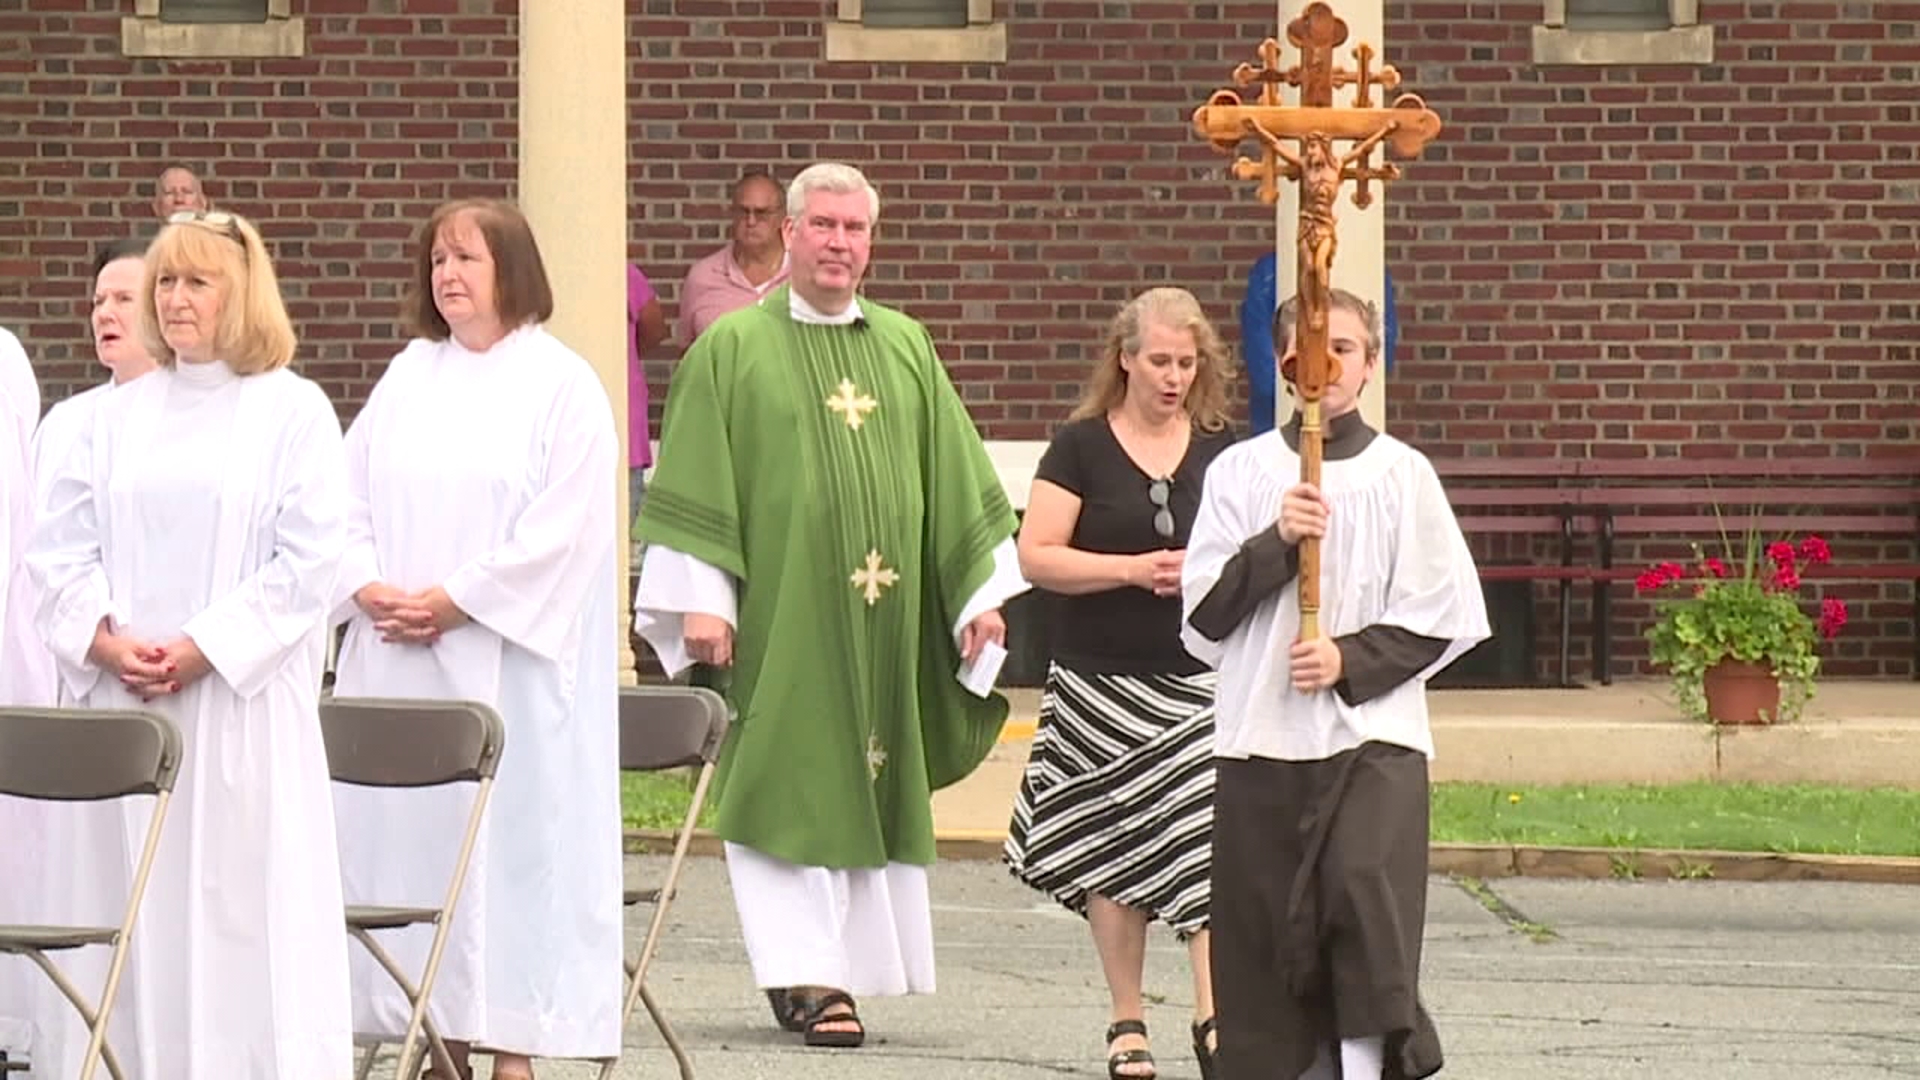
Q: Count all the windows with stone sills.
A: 3